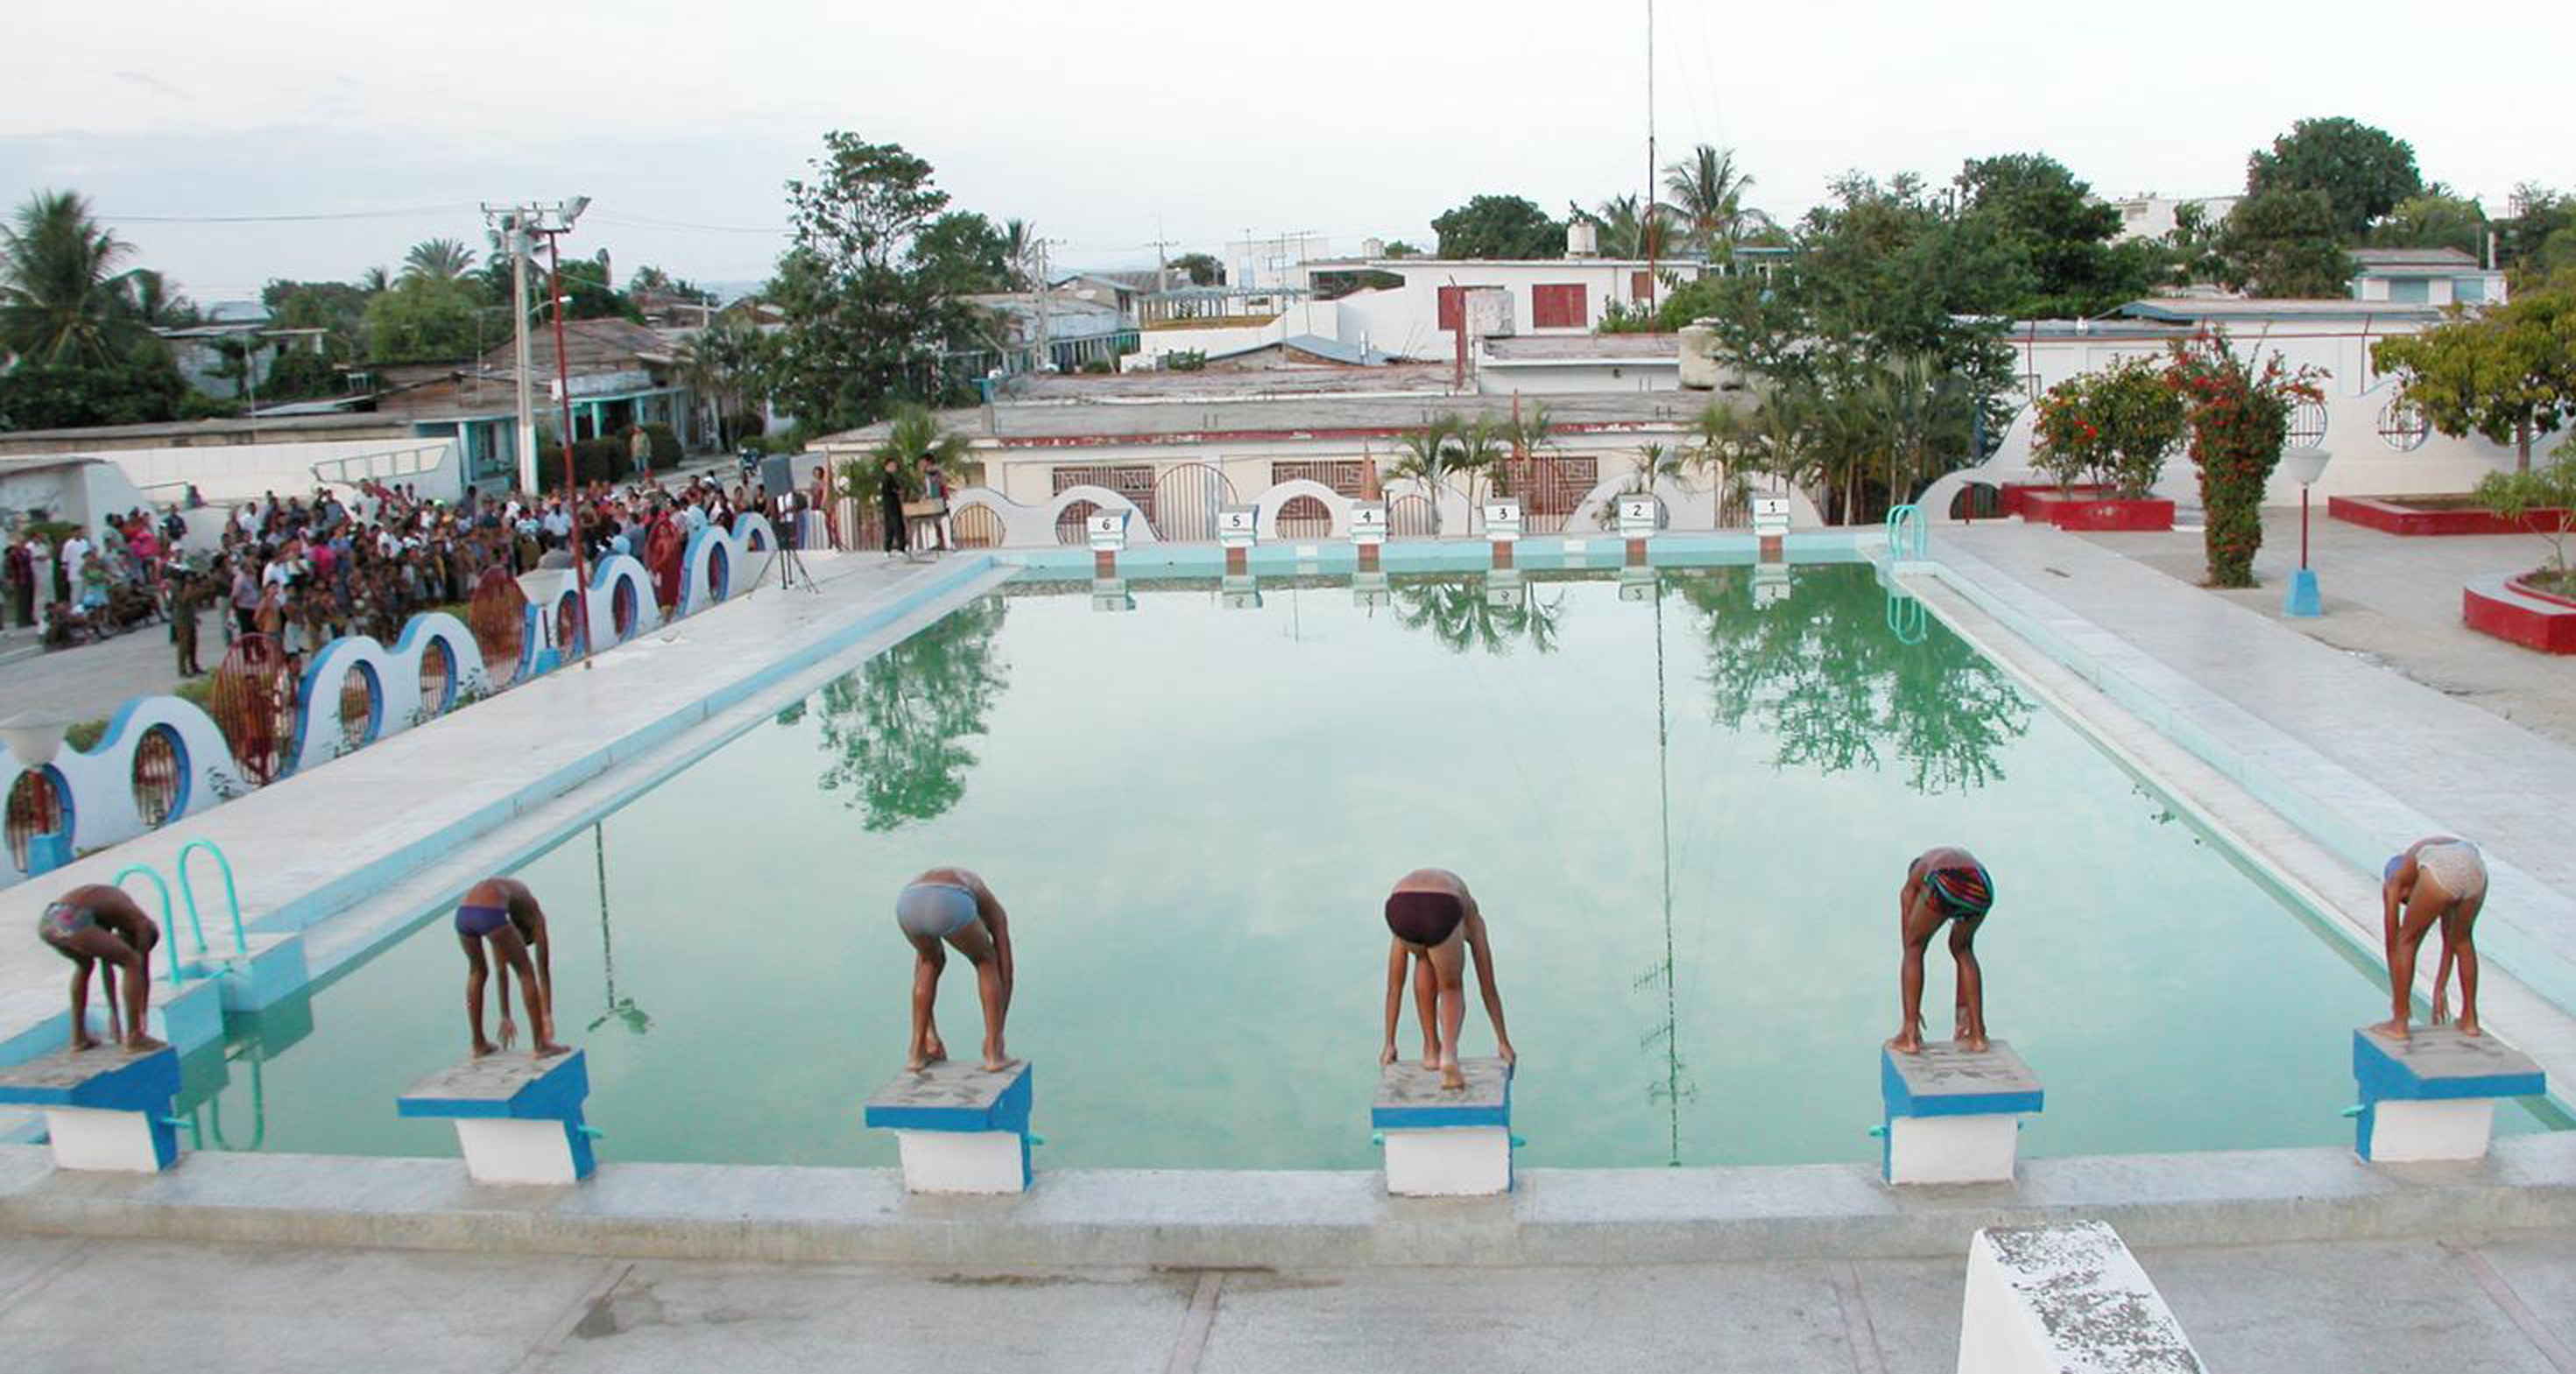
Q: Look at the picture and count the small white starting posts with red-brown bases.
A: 6